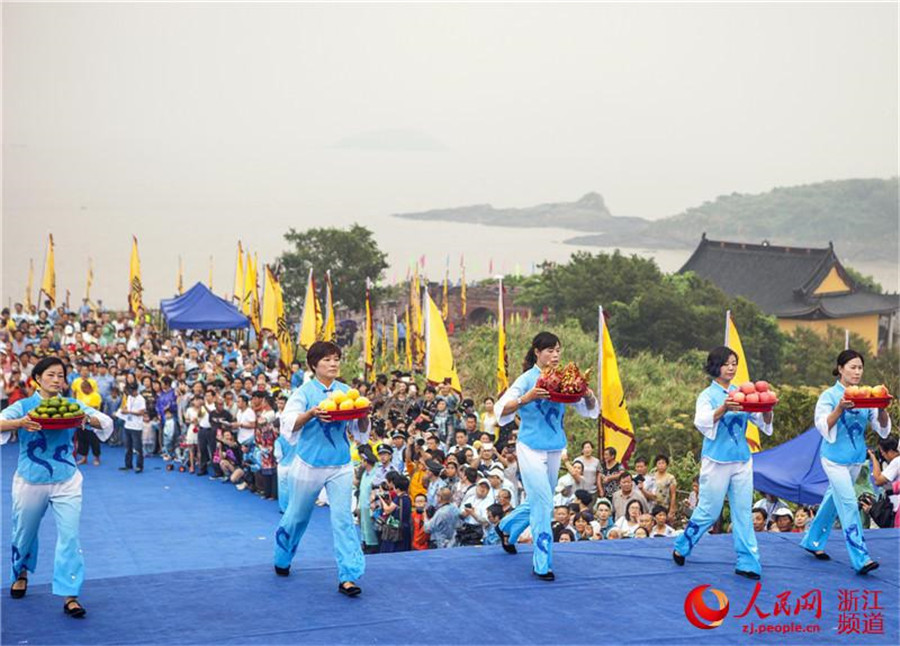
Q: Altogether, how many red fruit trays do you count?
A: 5